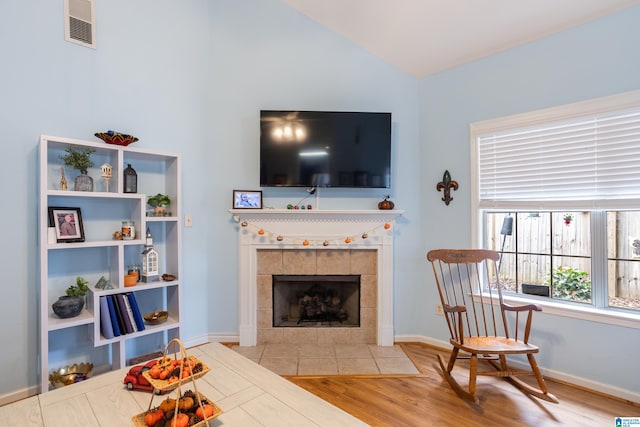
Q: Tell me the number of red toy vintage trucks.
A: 1